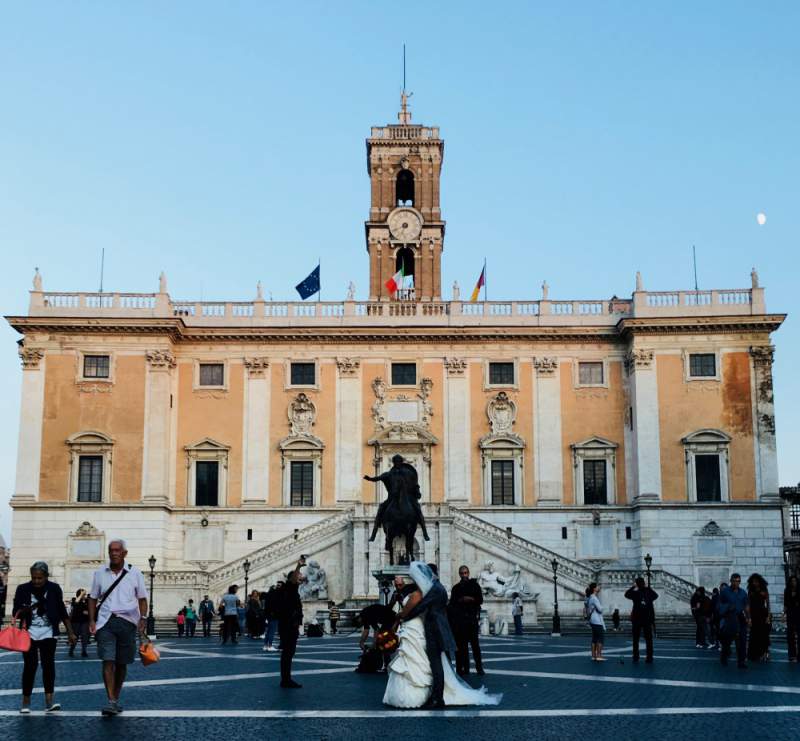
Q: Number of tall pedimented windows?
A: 6